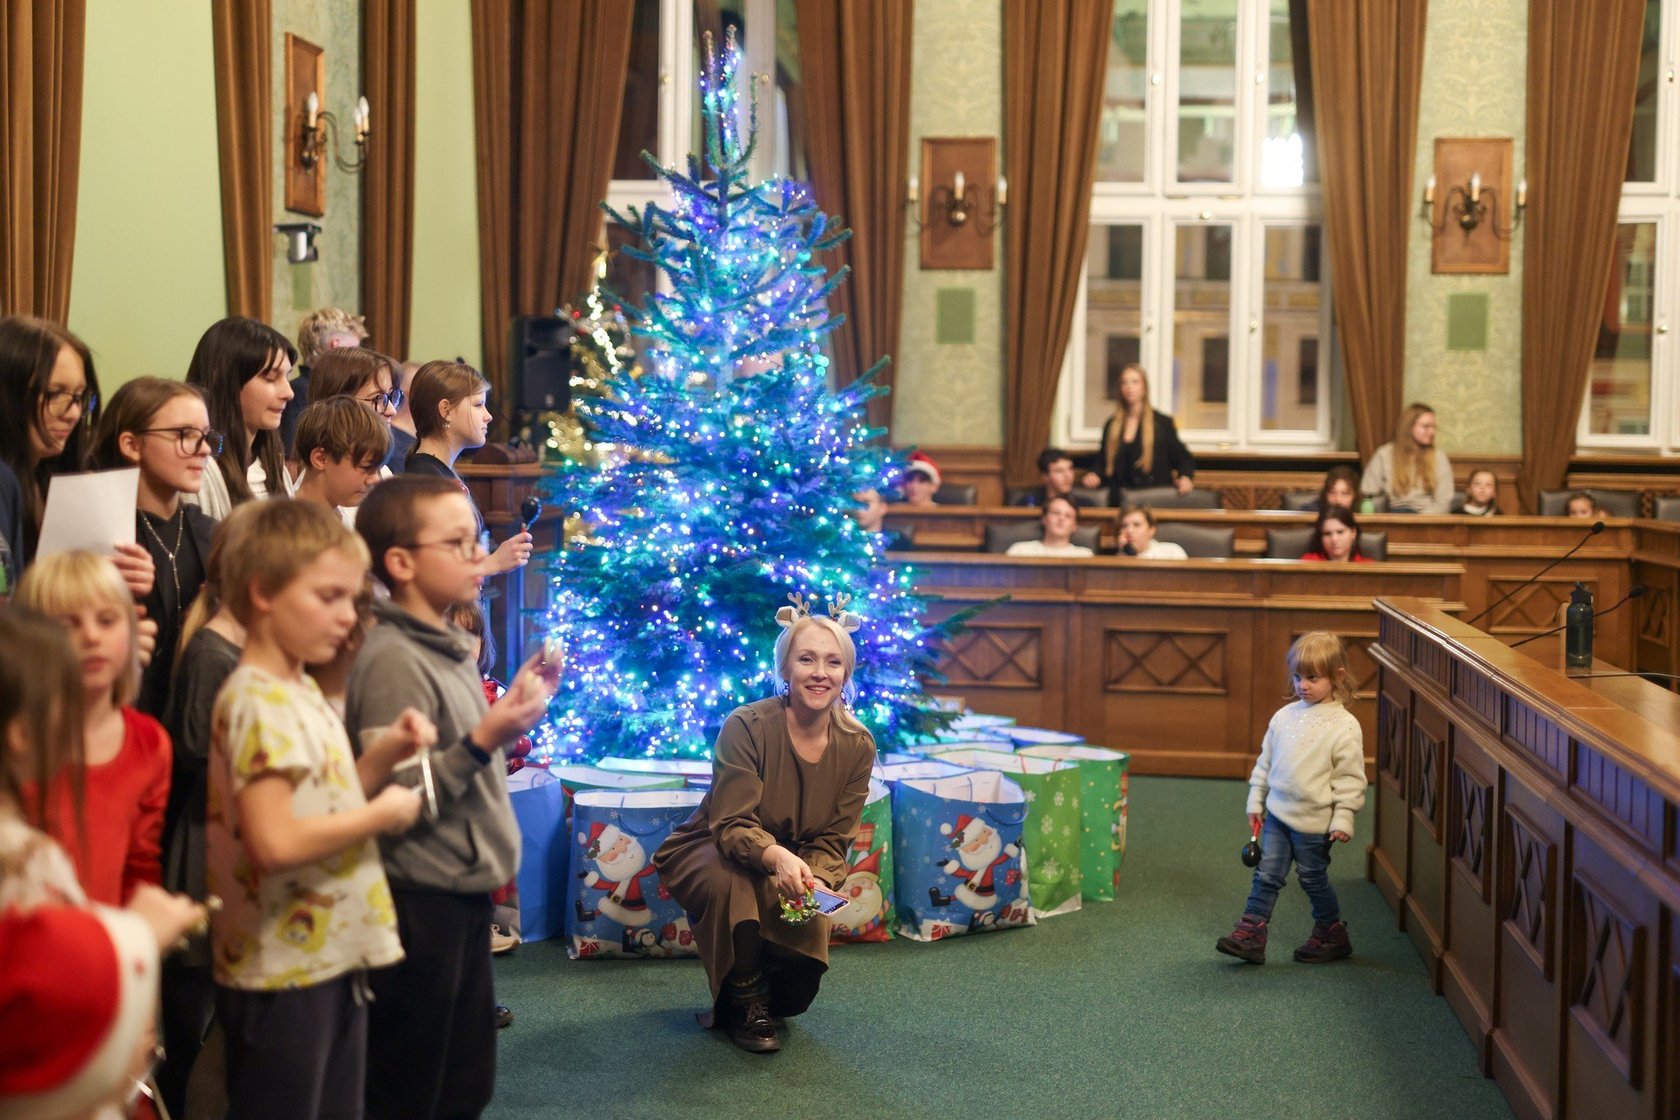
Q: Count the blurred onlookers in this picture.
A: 11